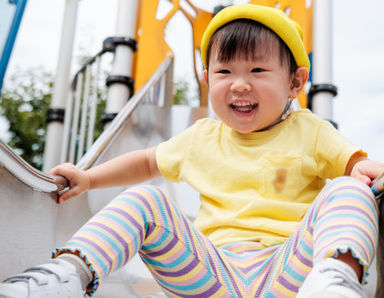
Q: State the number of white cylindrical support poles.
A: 3